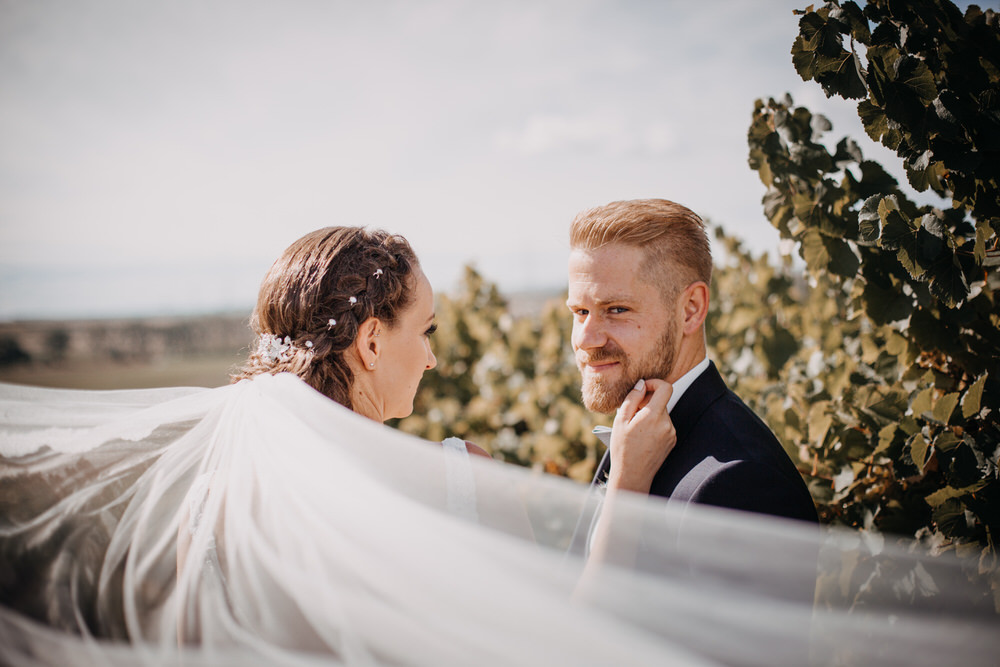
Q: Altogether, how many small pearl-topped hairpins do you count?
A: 4